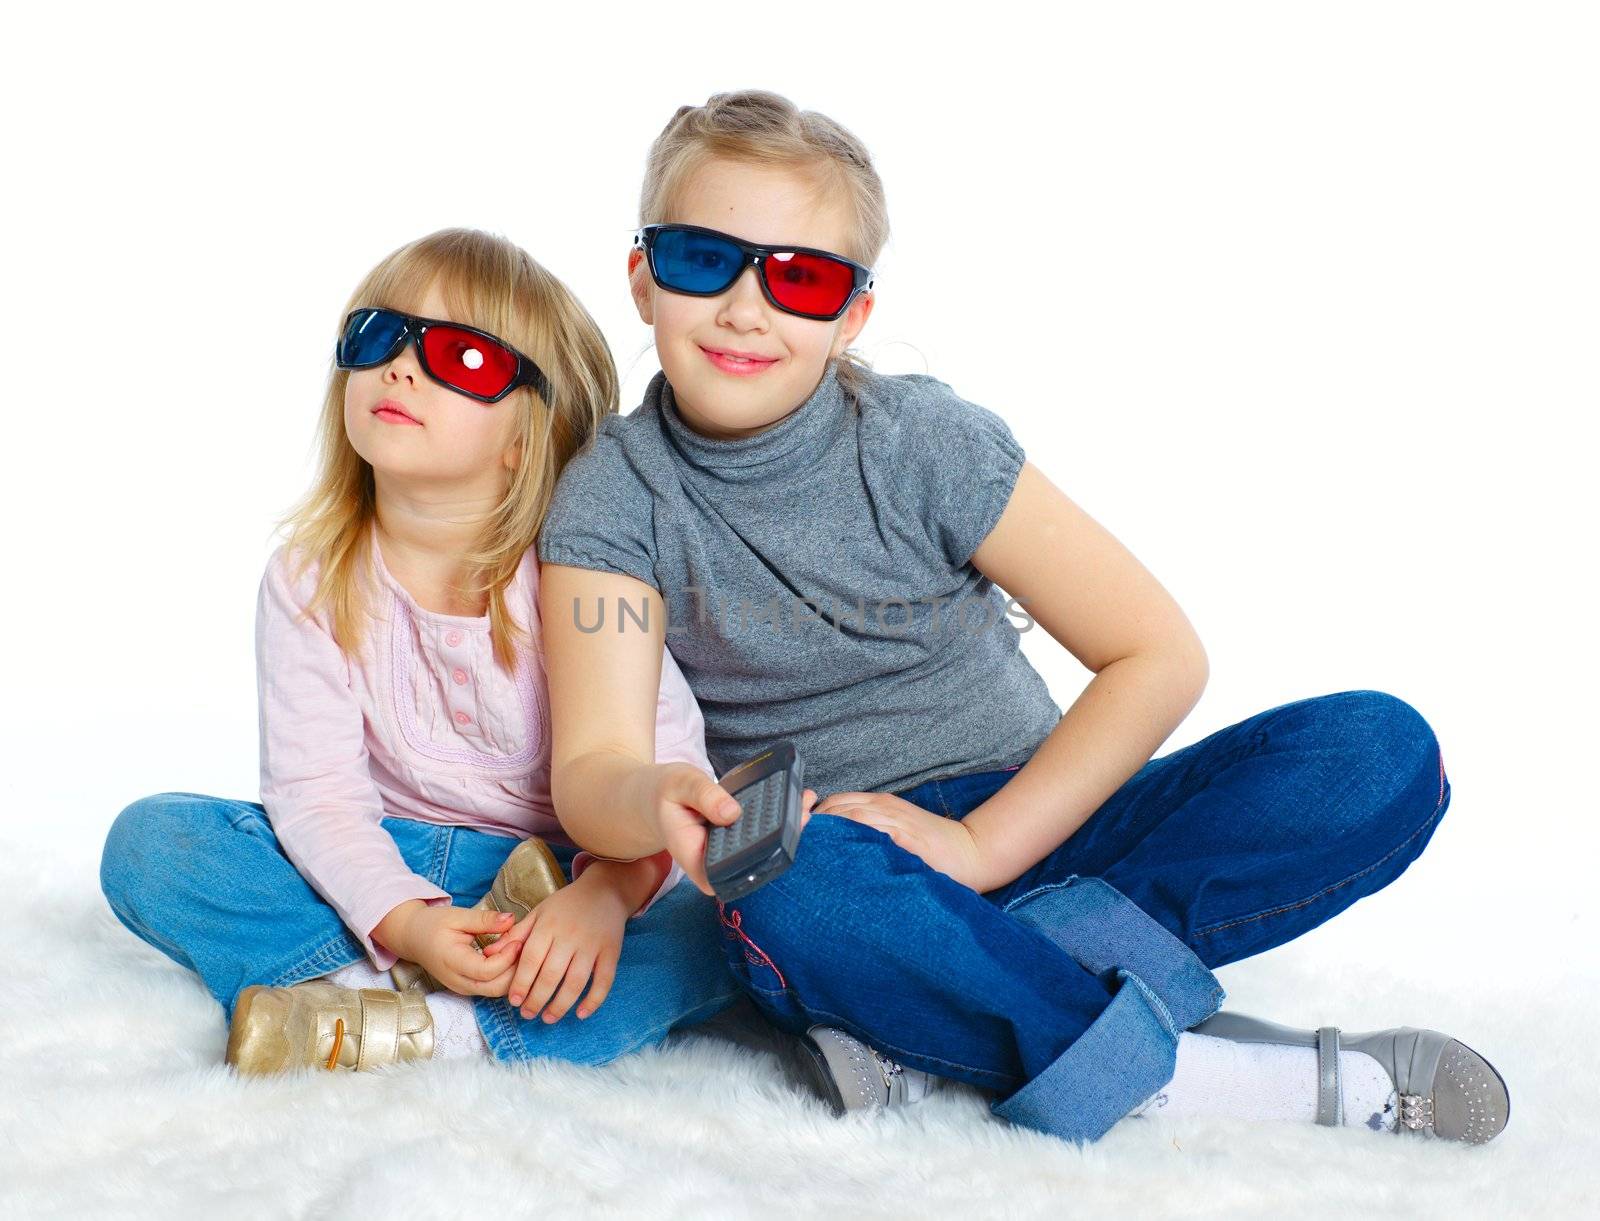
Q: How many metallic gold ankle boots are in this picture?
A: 2